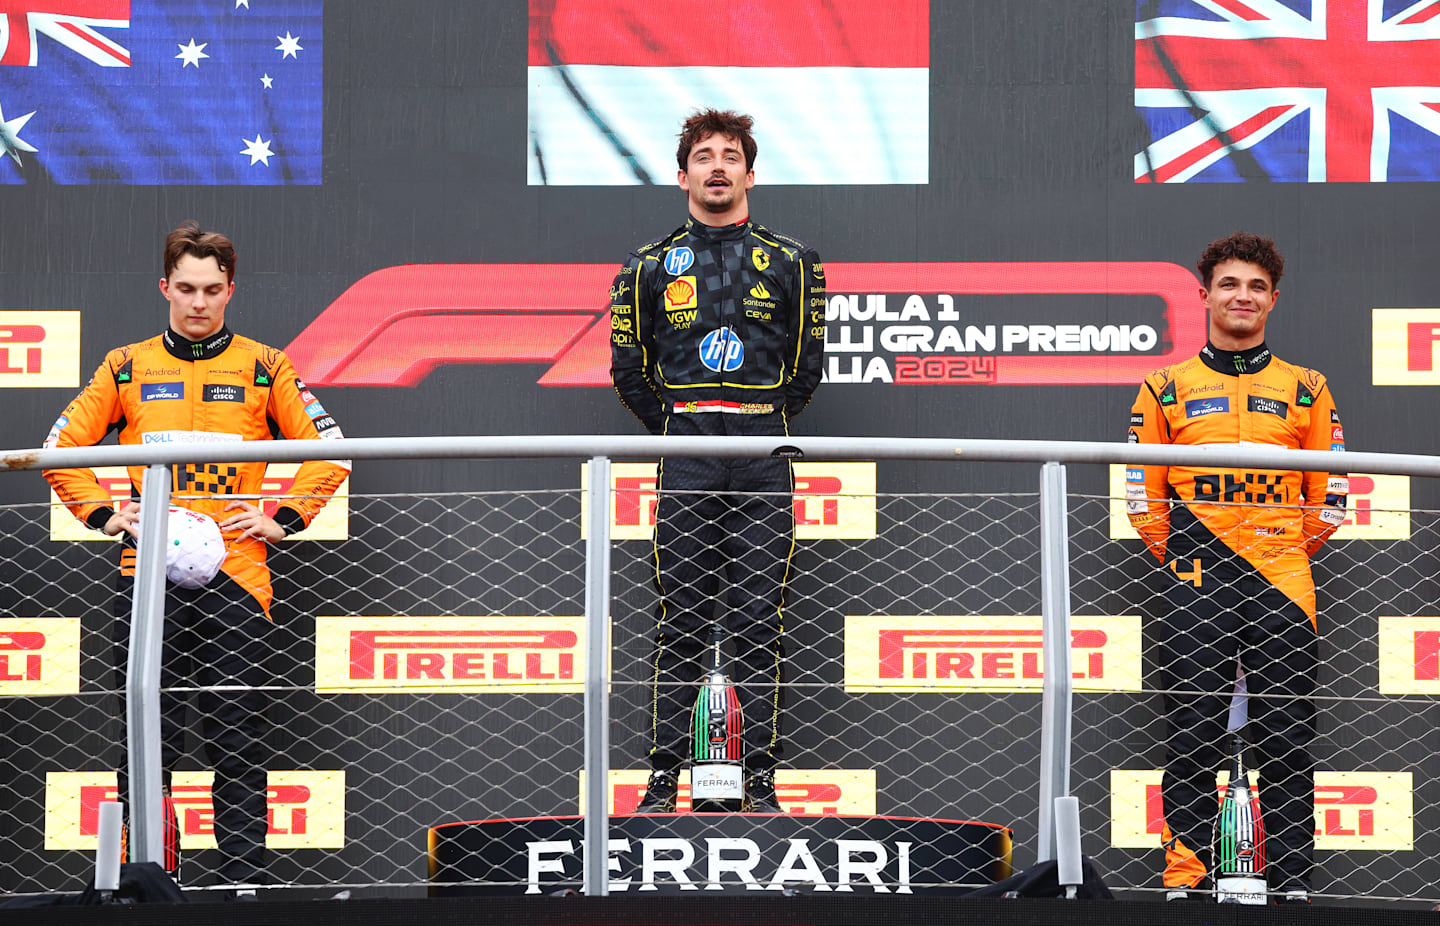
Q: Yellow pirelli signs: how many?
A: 12